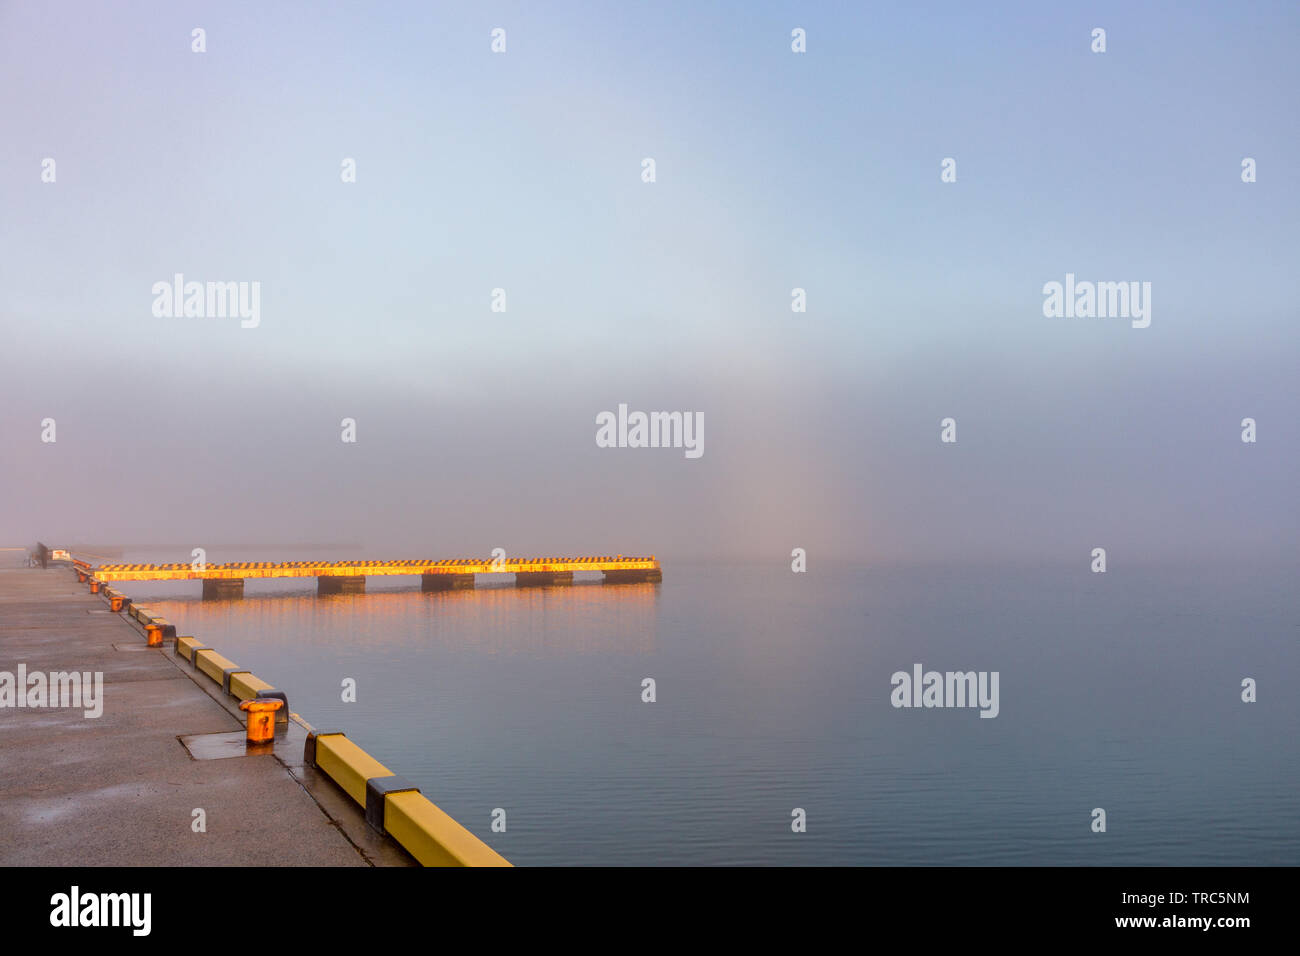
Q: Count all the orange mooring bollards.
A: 5